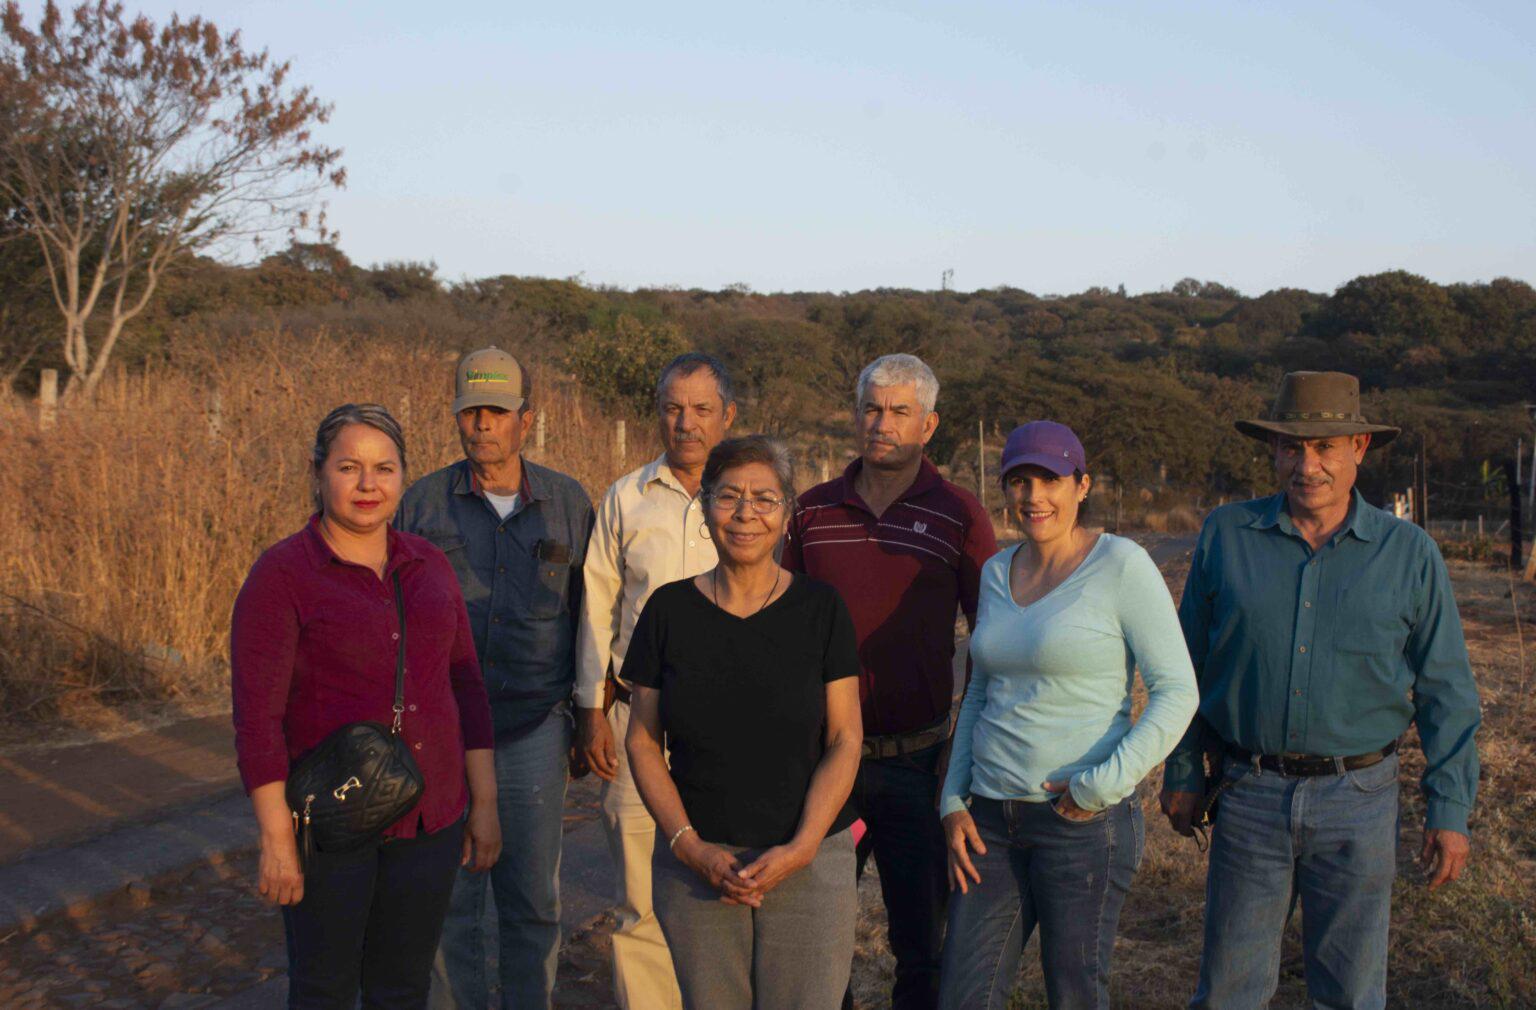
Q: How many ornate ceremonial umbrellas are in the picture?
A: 0